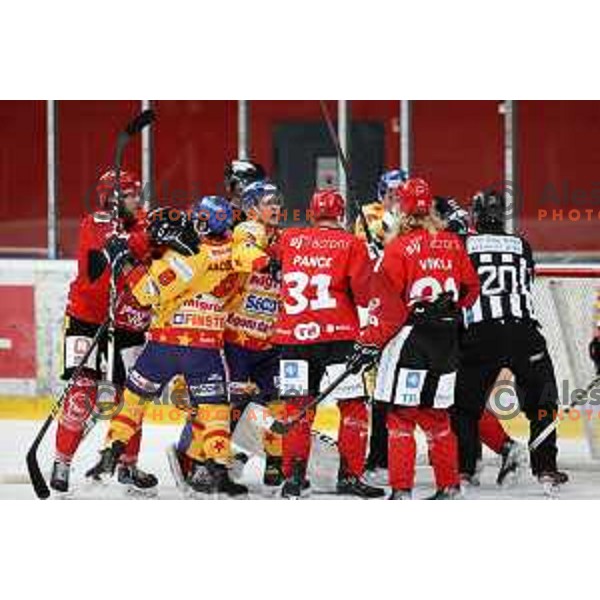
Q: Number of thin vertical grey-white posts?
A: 6